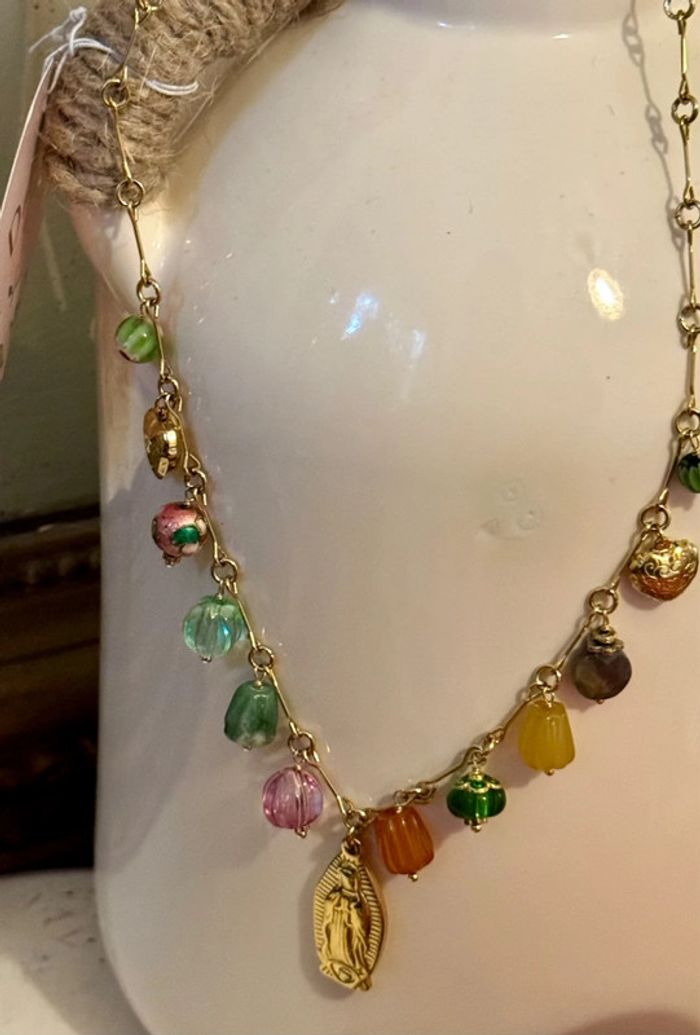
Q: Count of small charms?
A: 12